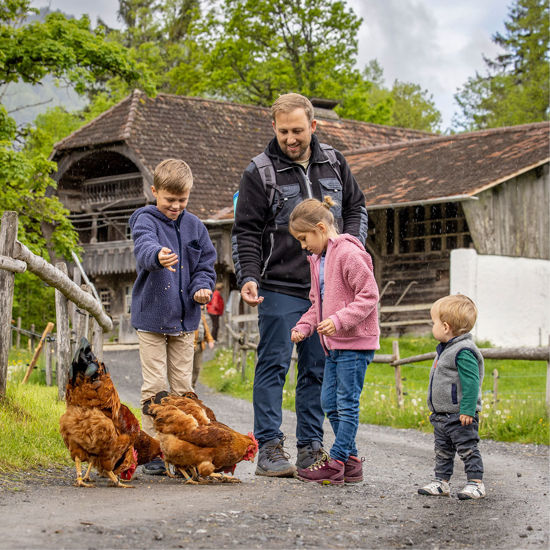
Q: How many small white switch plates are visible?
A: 0